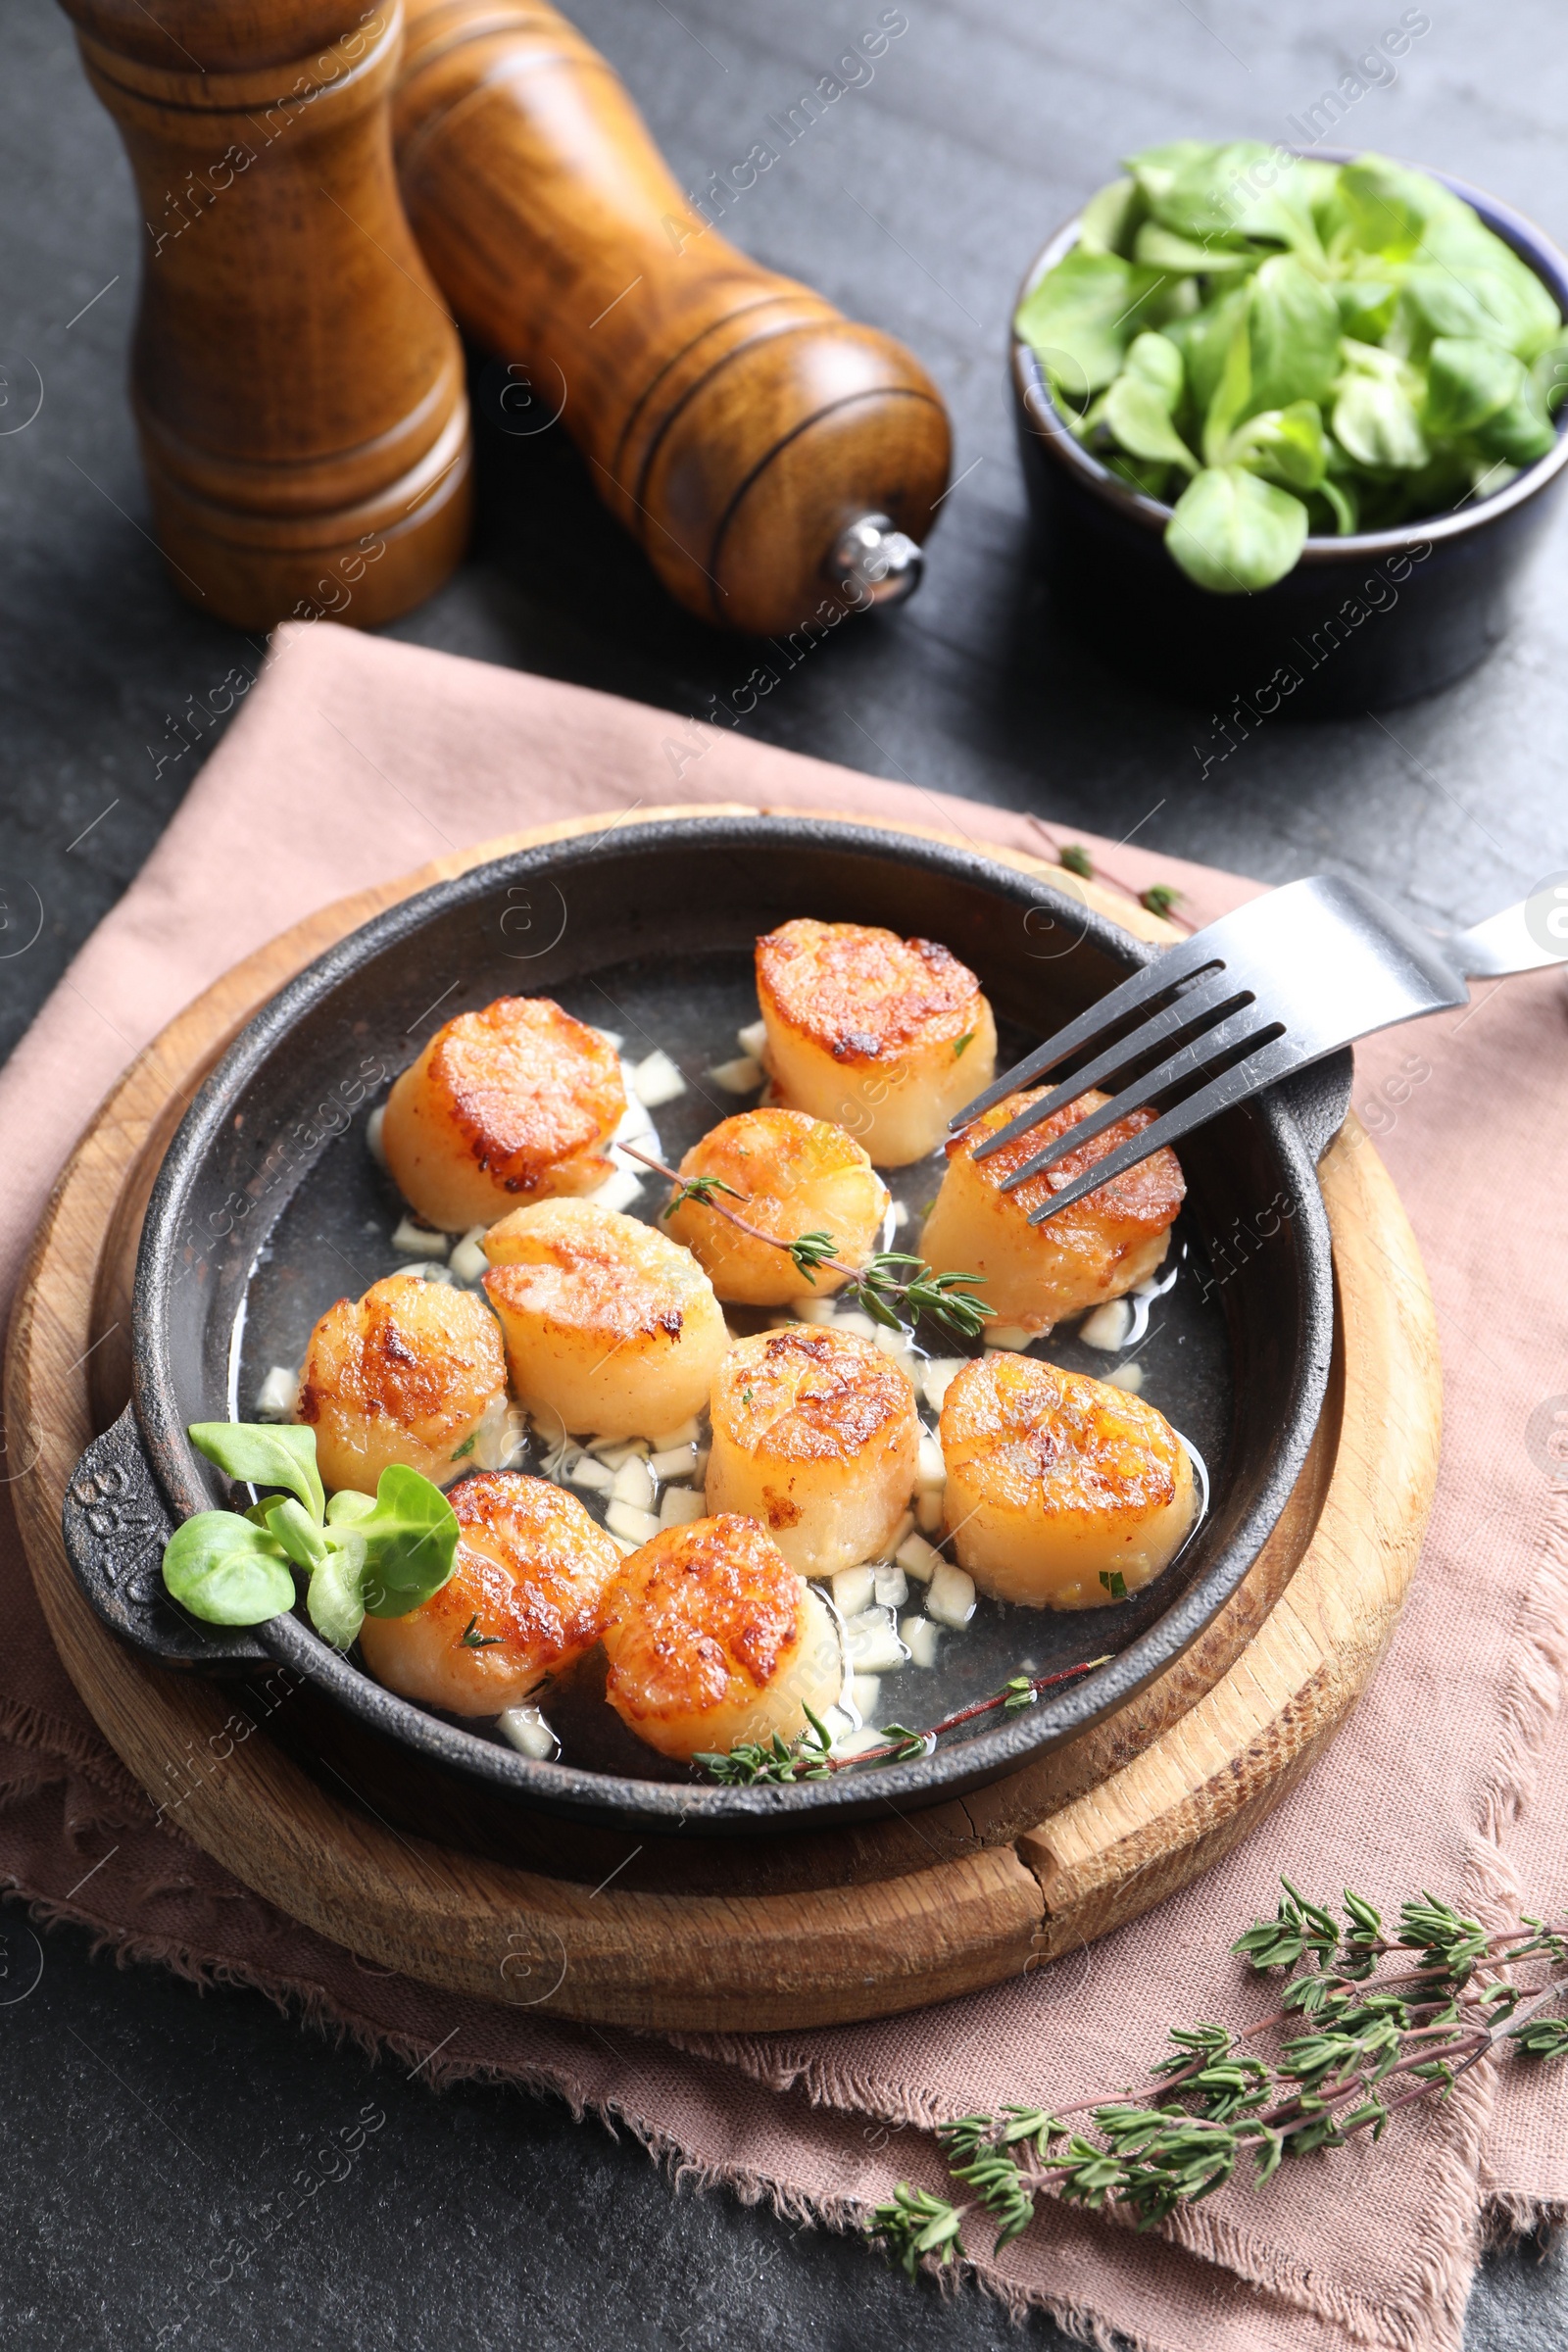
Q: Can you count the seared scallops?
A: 10